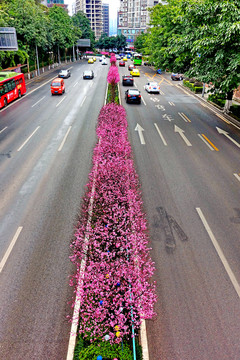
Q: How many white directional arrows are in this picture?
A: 3